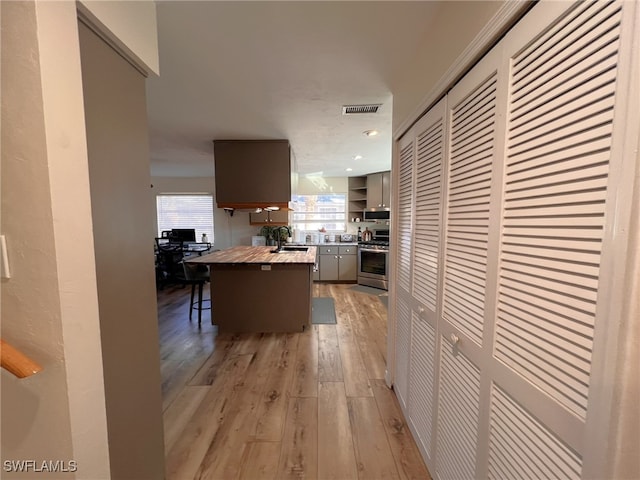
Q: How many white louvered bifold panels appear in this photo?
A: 4